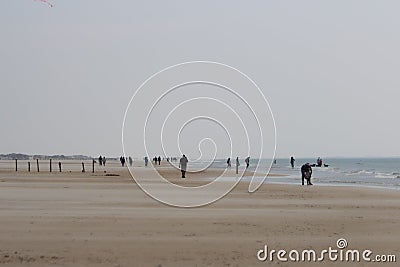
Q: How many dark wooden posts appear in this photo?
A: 7